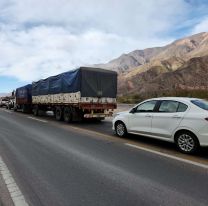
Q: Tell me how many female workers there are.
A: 0